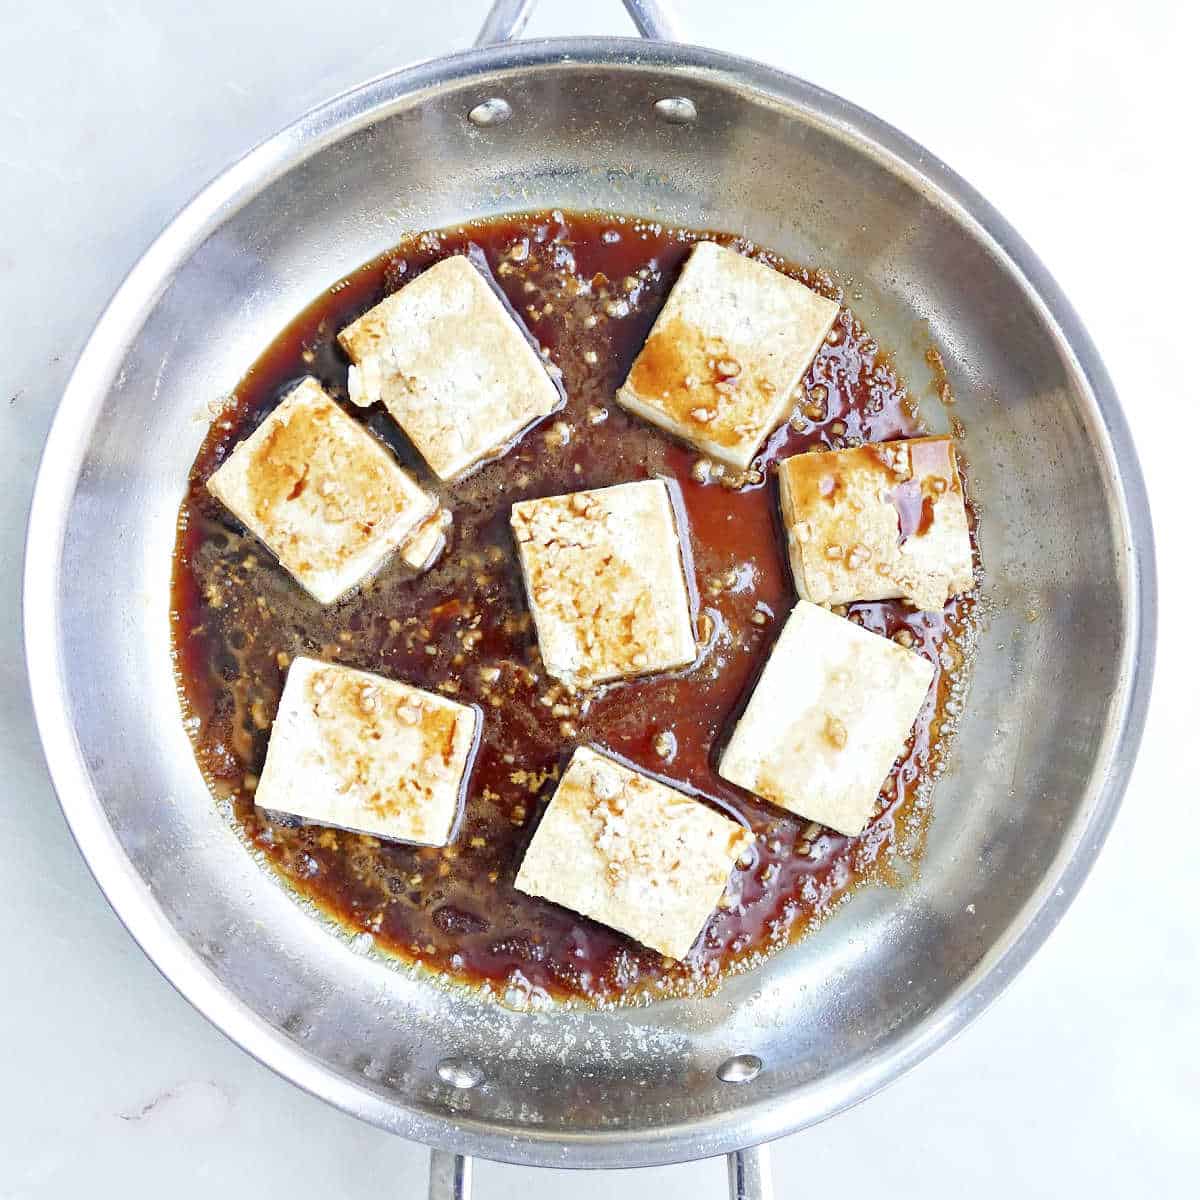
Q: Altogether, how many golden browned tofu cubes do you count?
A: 8